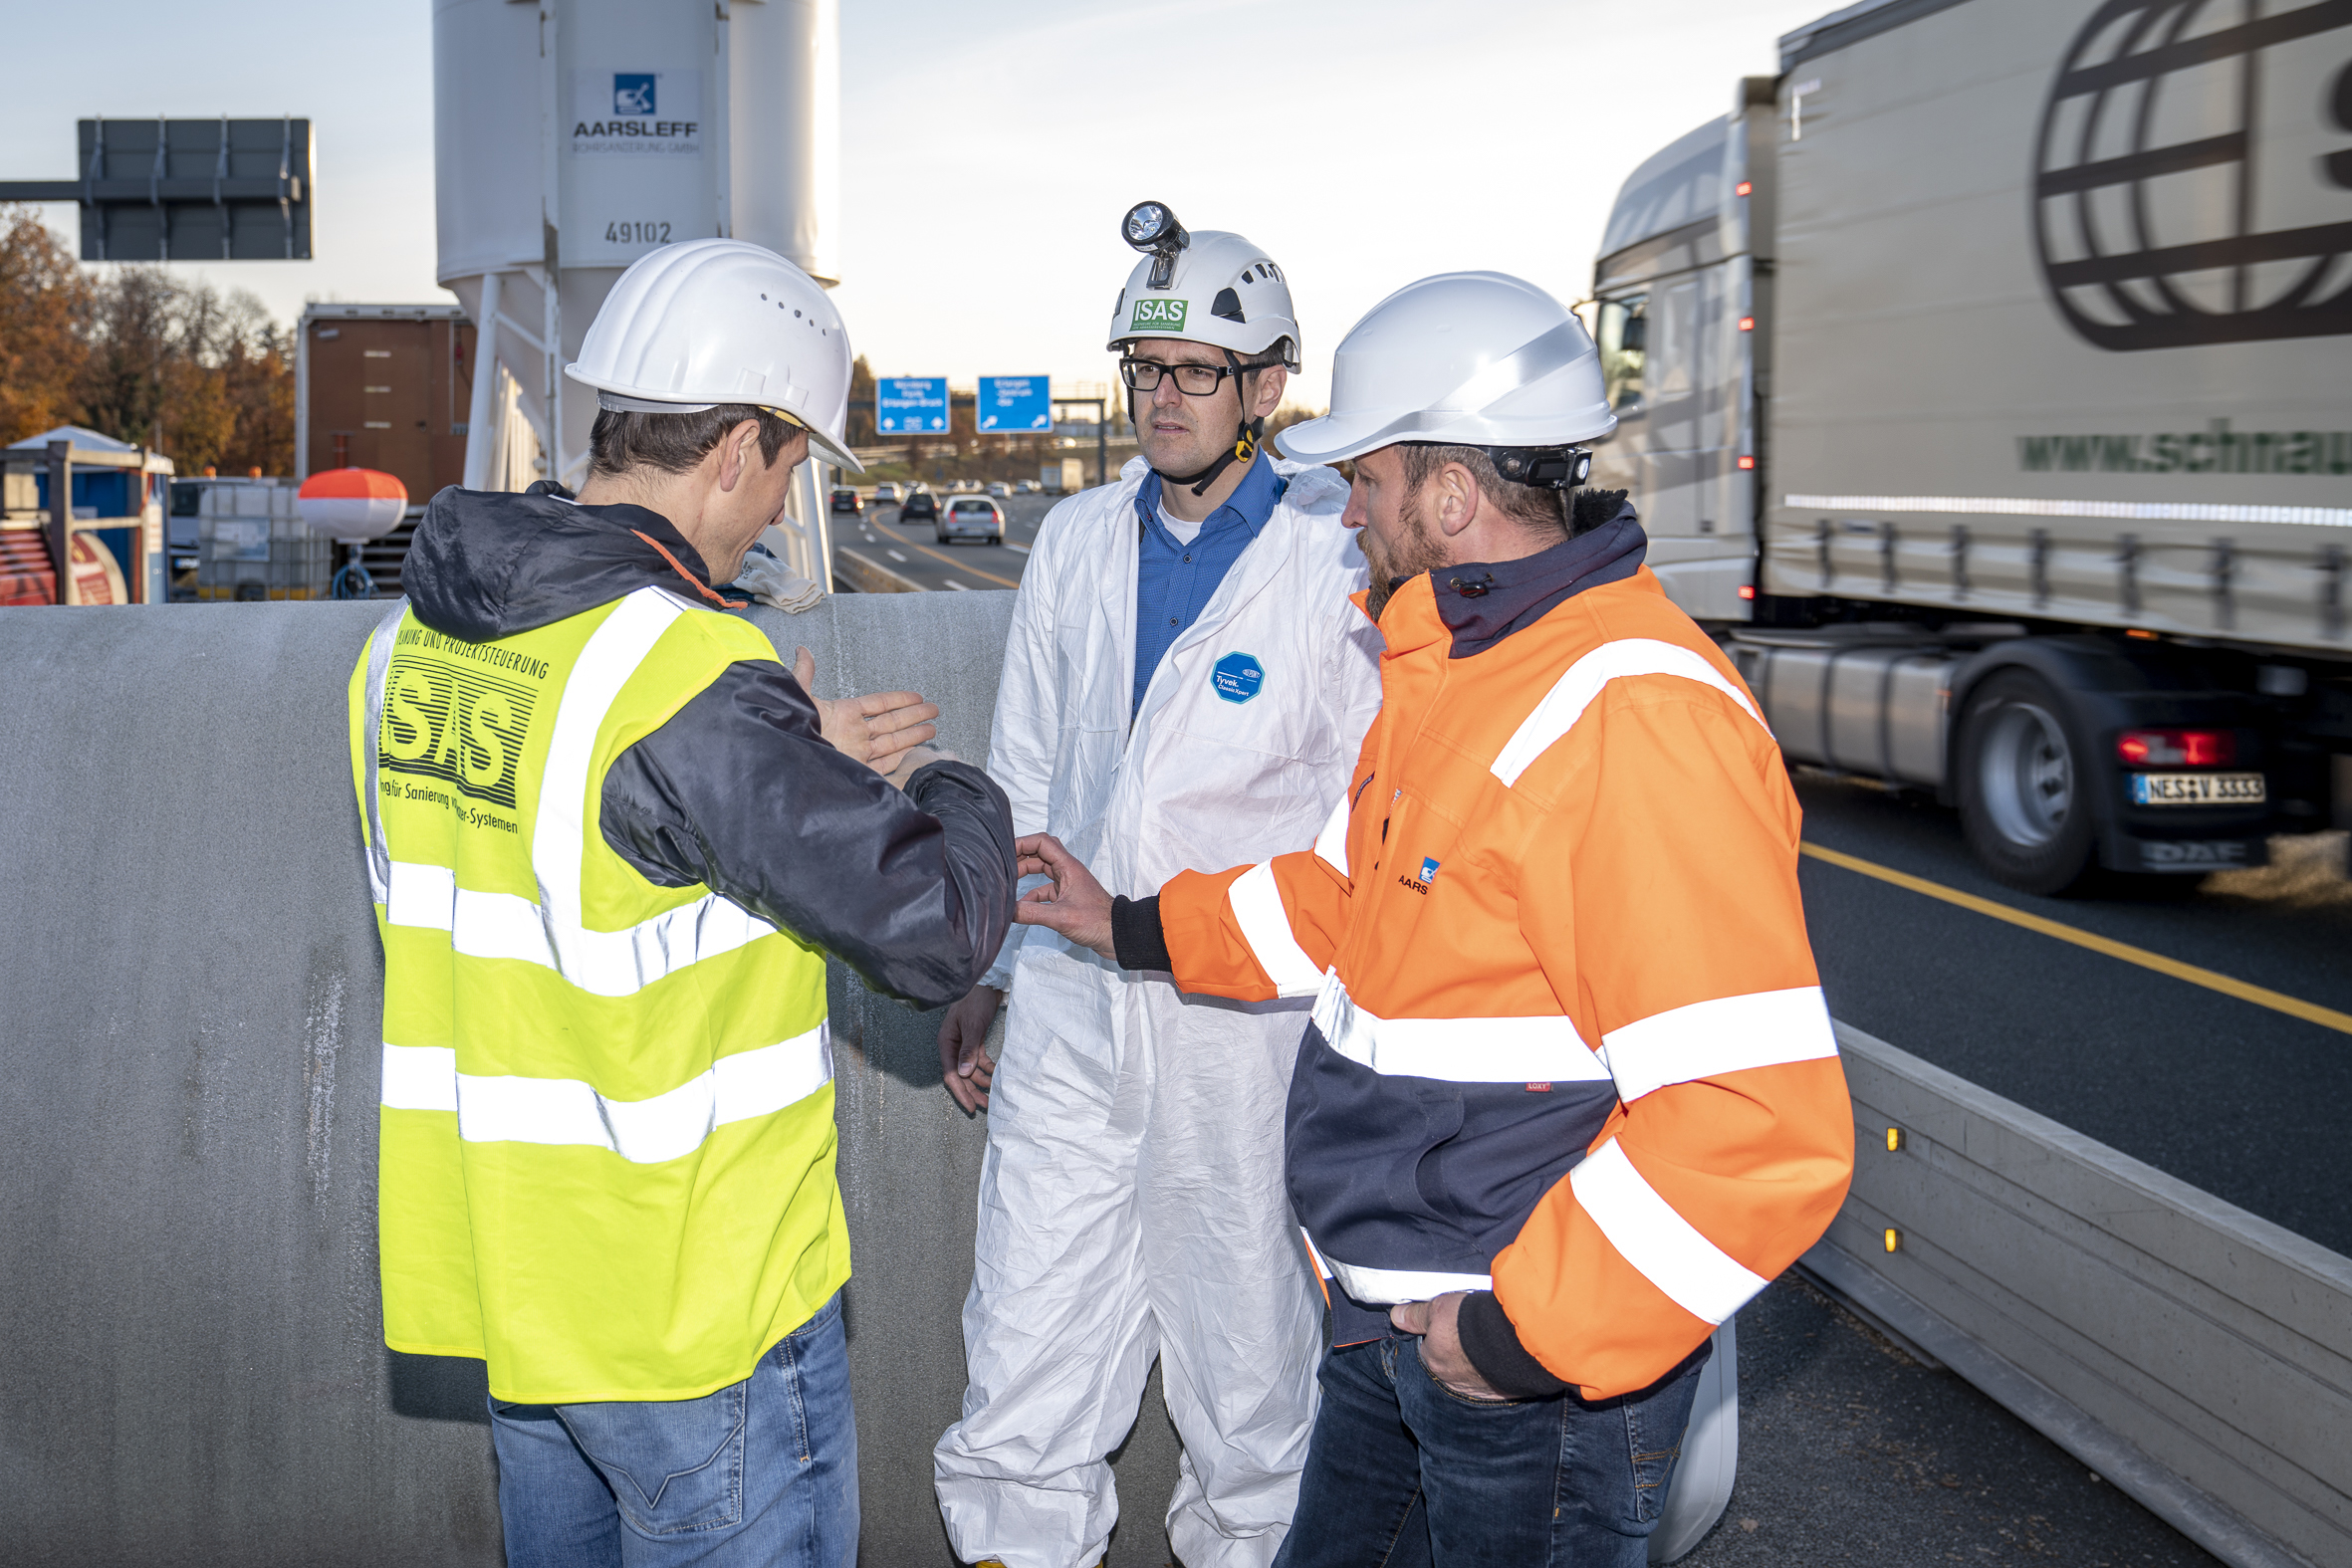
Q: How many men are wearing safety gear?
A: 3